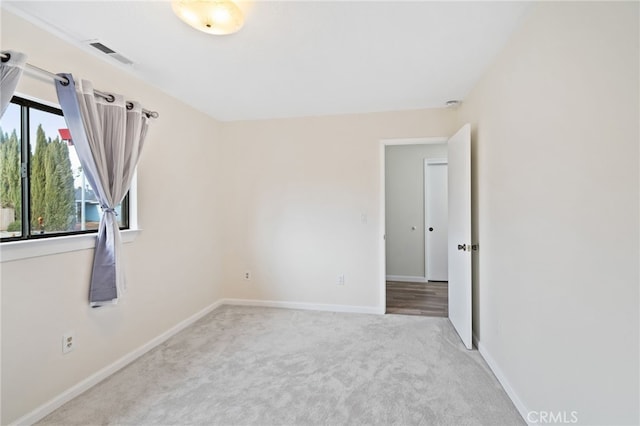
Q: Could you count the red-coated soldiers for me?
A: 0